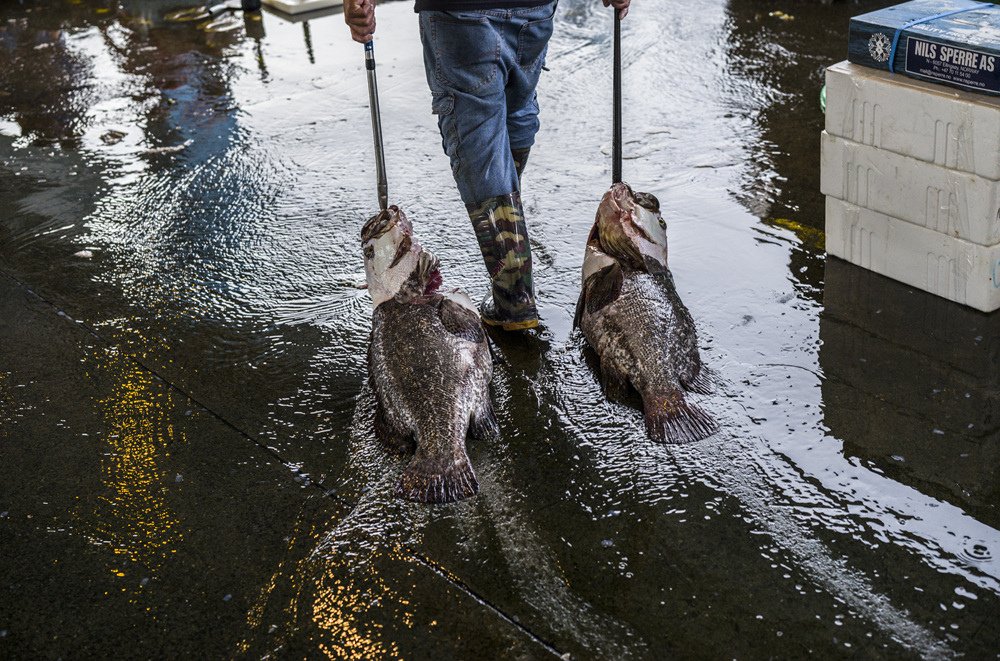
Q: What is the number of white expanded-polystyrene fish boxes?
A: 3